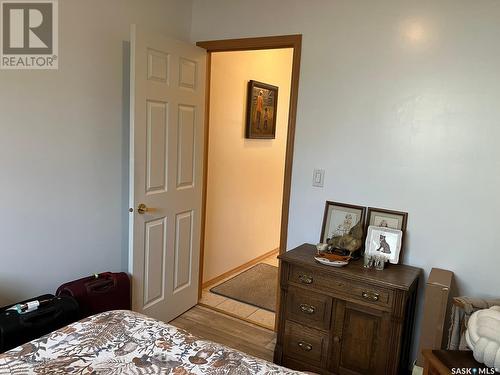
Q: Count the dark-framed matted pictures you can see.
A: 2